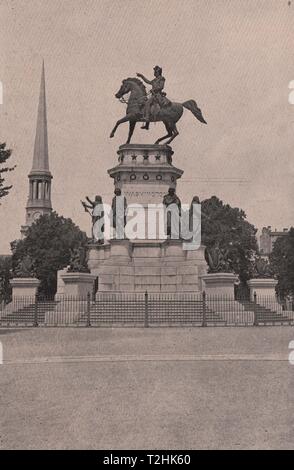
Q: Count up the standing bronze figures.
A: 4